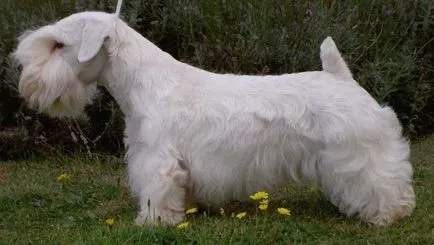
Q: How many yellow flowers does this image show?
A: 8